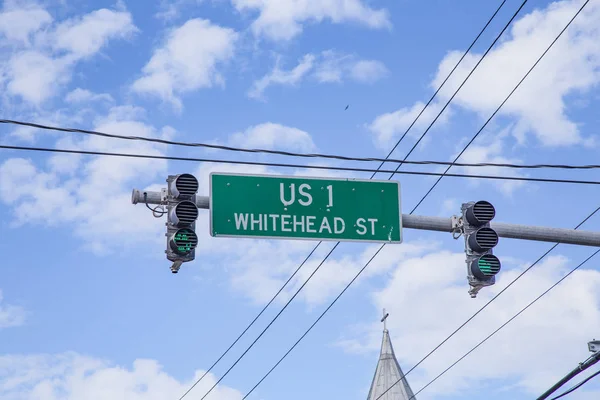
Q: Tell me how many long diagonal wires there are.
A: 5